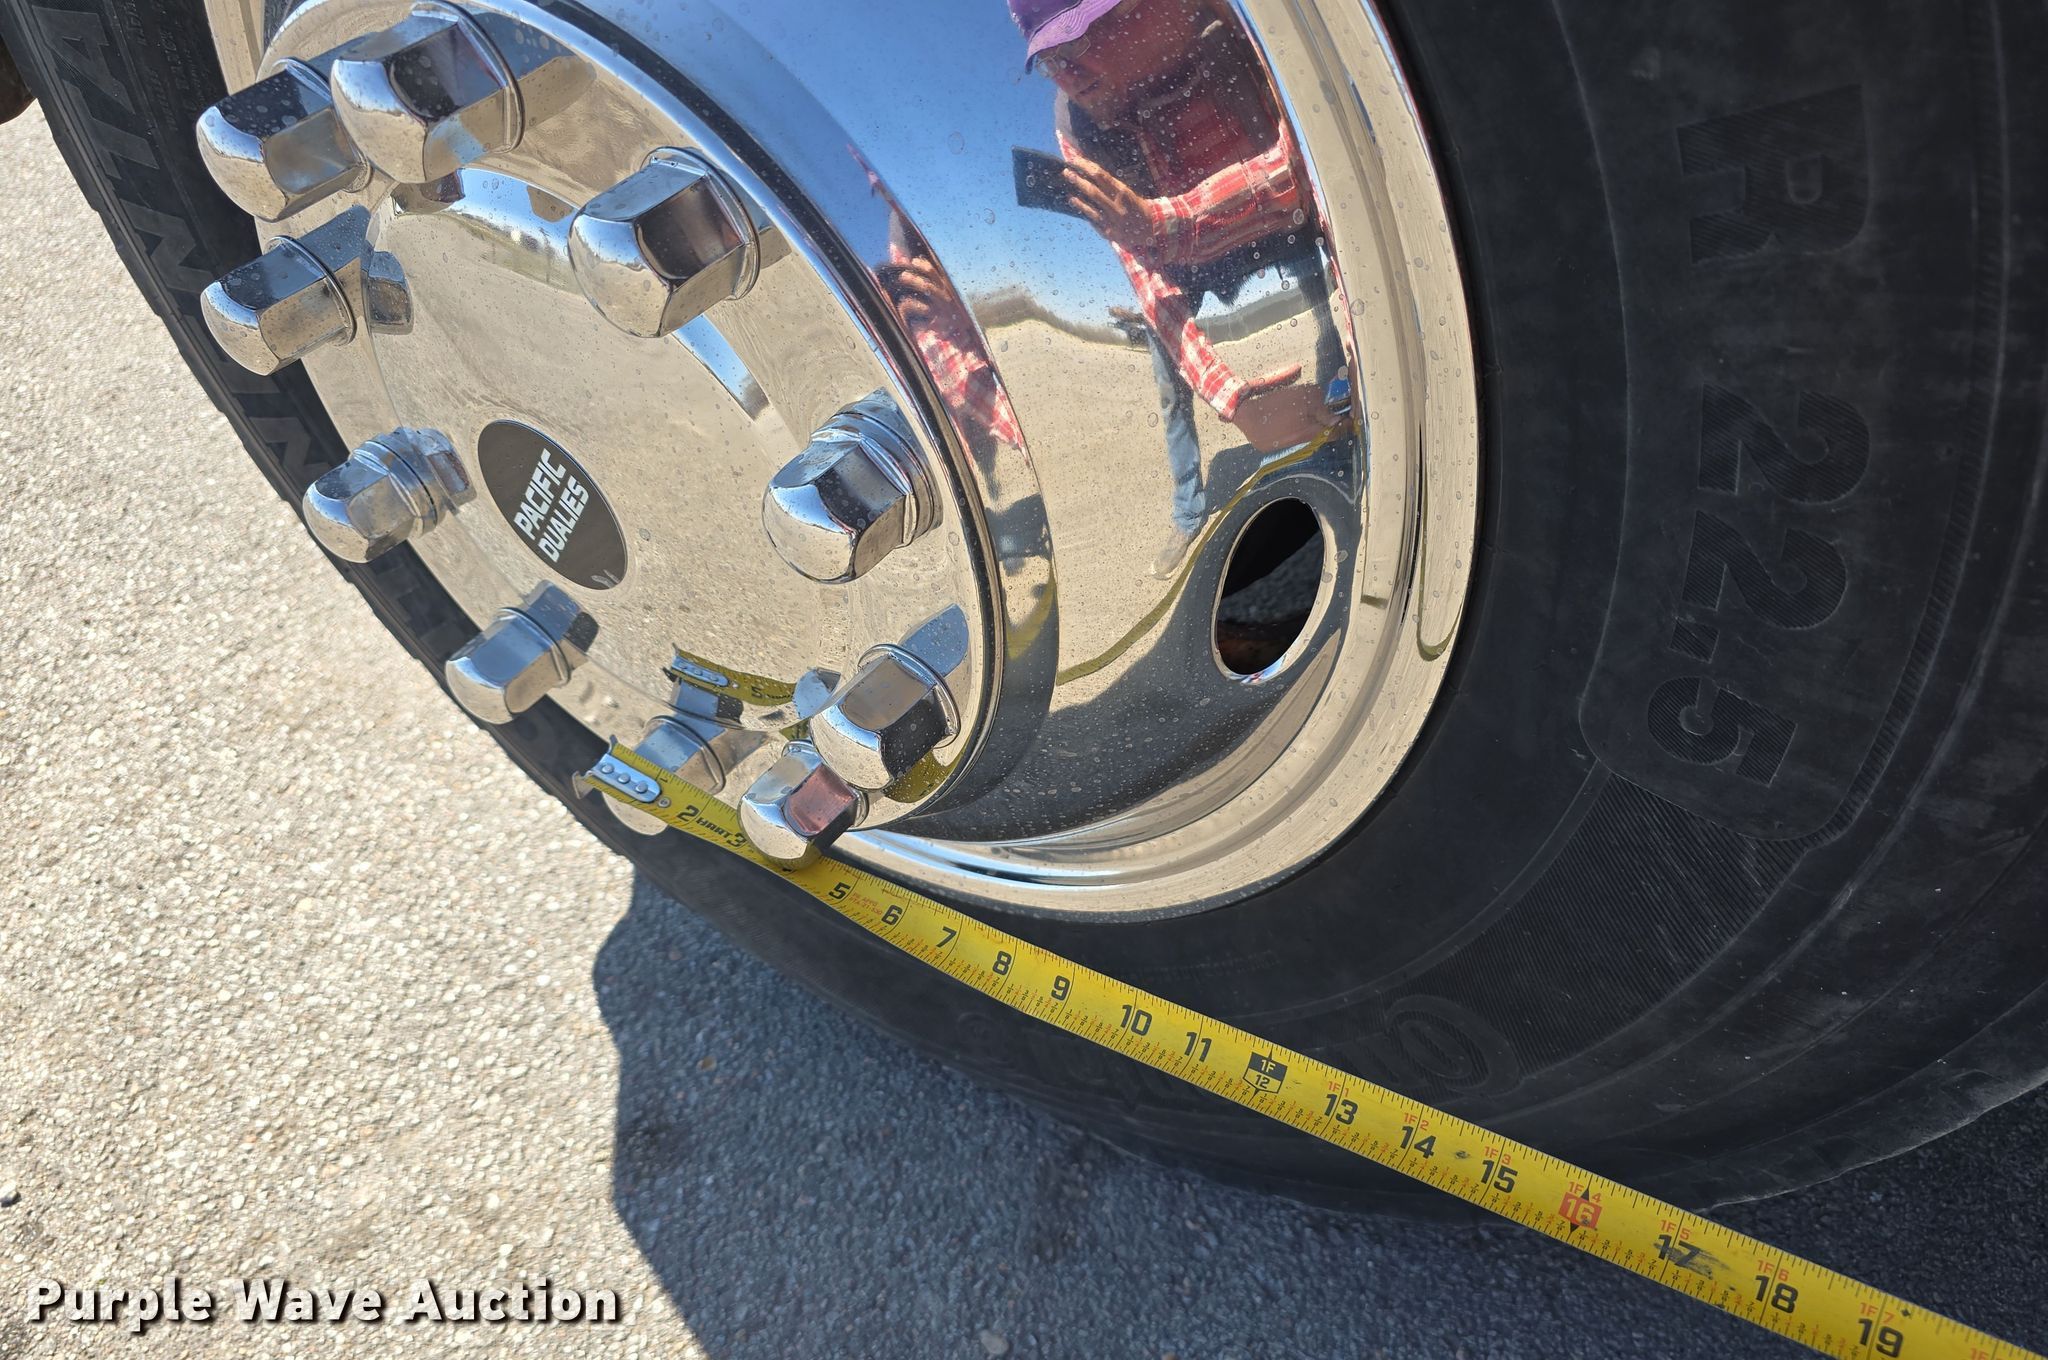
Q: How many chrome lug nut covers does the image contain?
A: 10